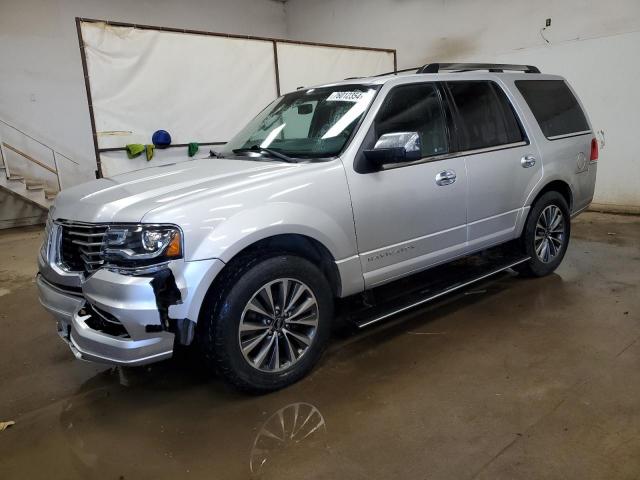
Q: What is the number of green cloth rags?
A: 3